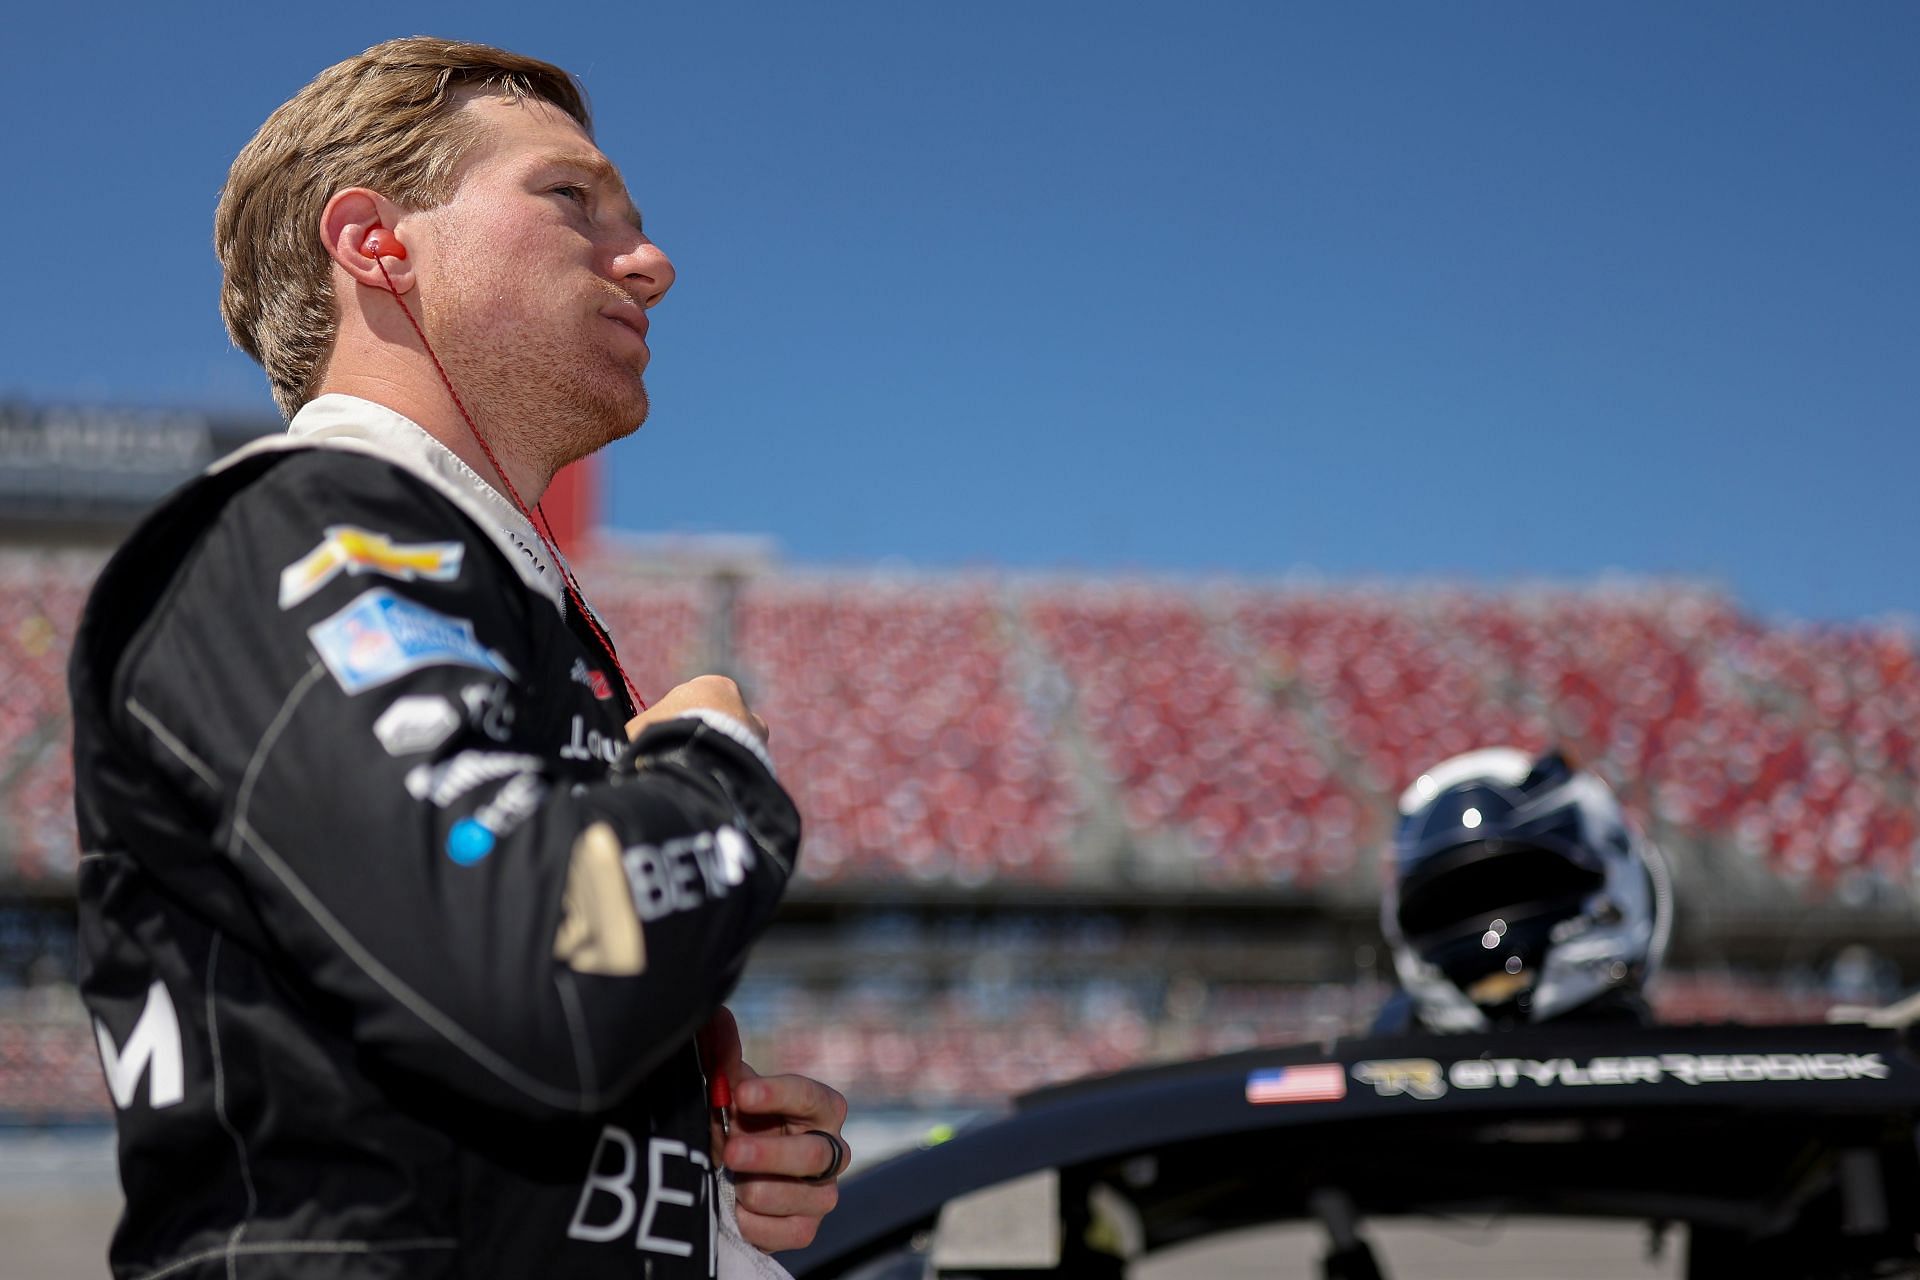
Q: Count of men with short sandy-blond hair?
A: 1